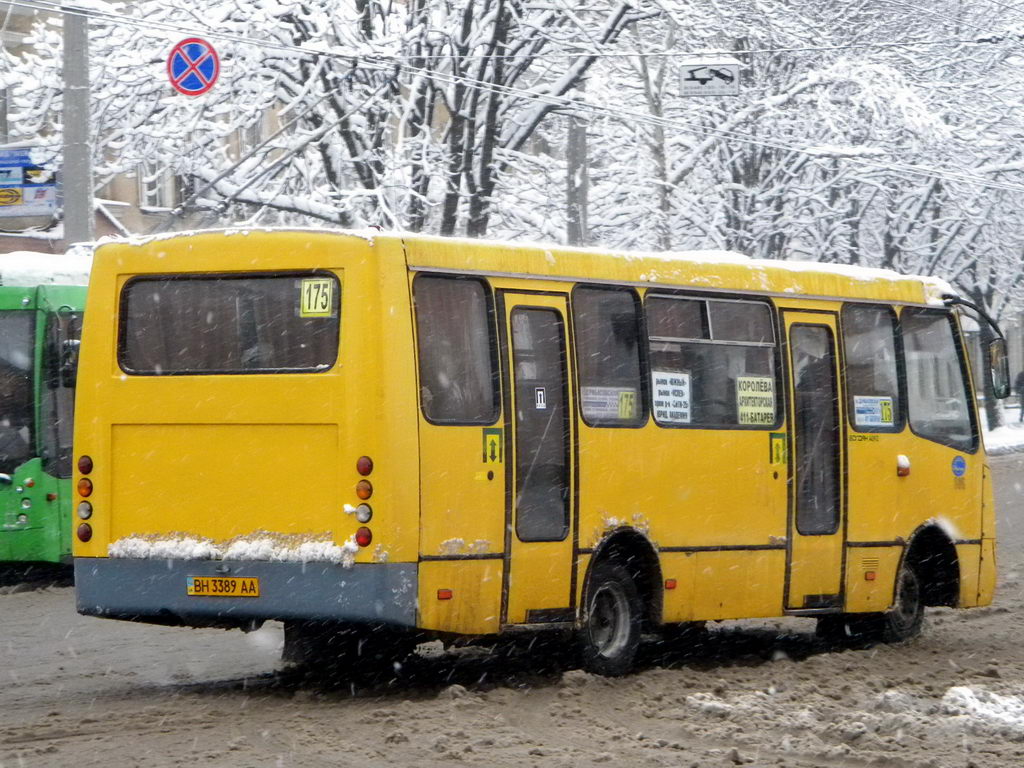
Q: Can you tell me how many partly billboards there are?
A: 1